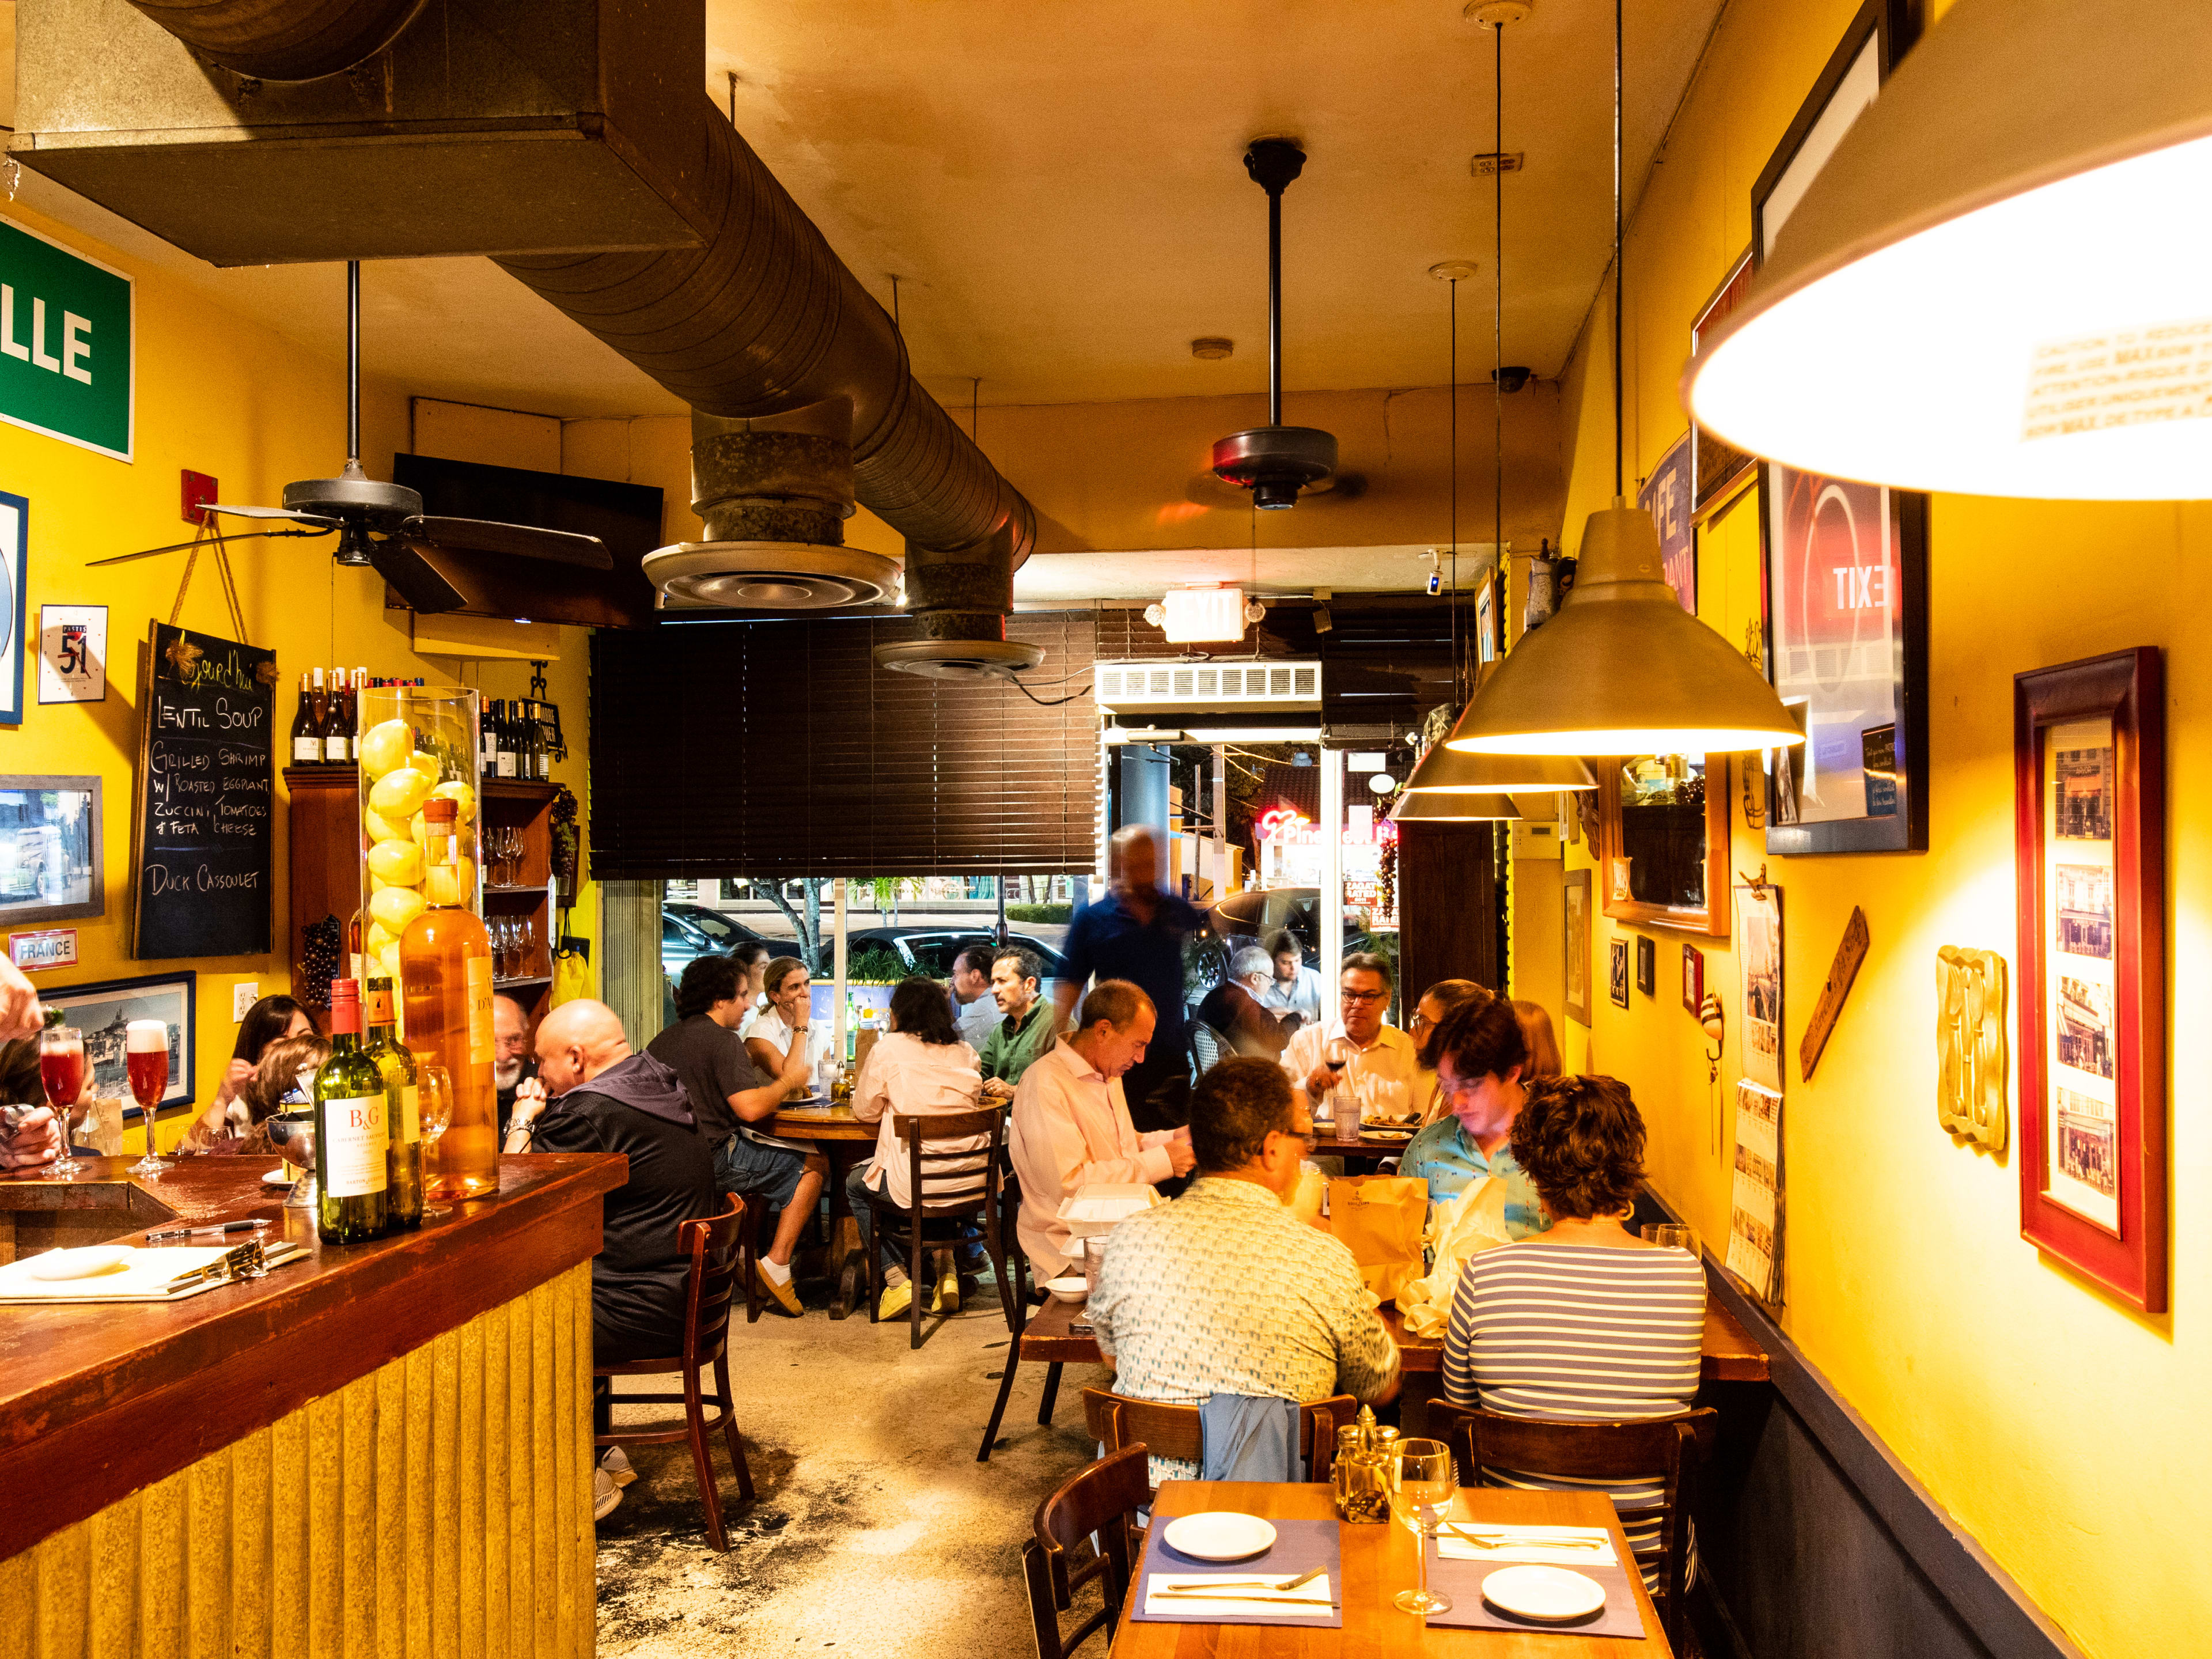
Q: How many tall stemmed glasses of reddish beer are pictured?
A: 2